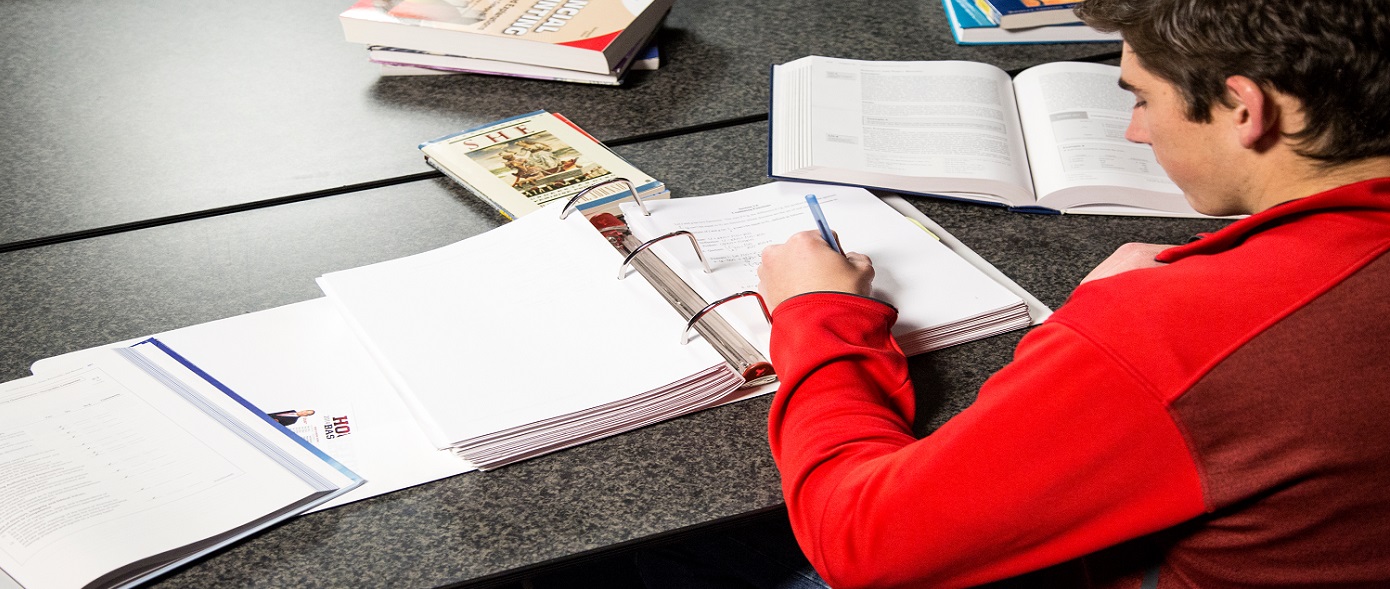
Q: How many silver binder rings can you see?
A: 3